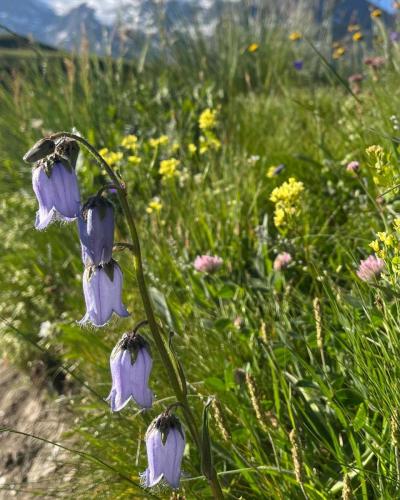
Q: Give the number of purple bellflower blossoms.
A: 5